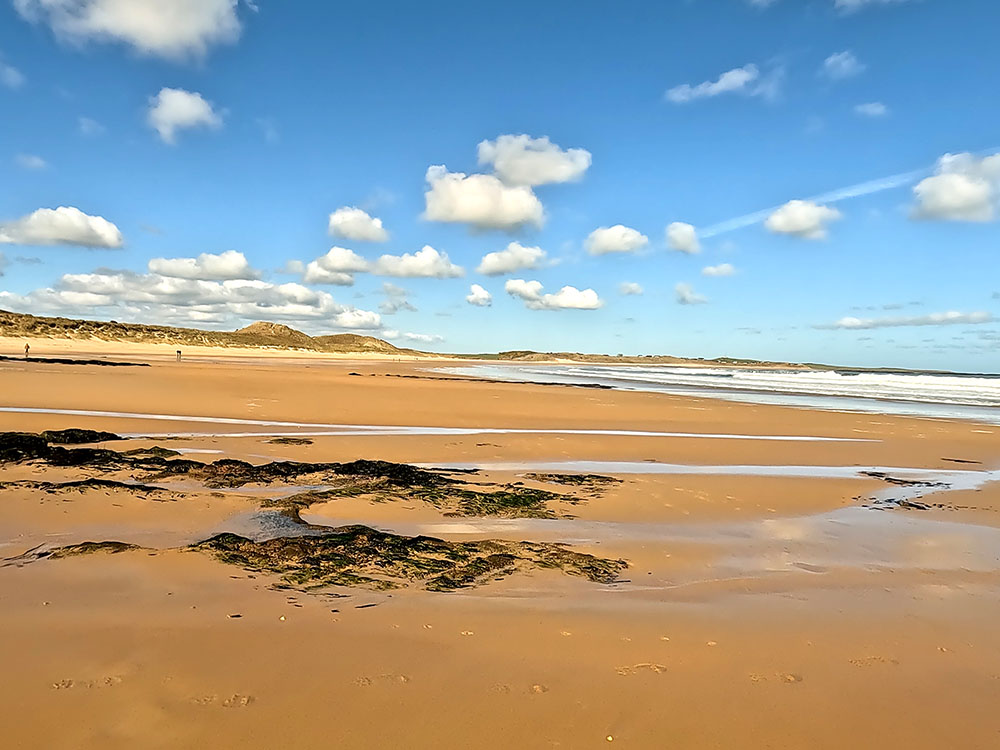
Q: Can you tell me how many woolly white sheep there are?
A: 0